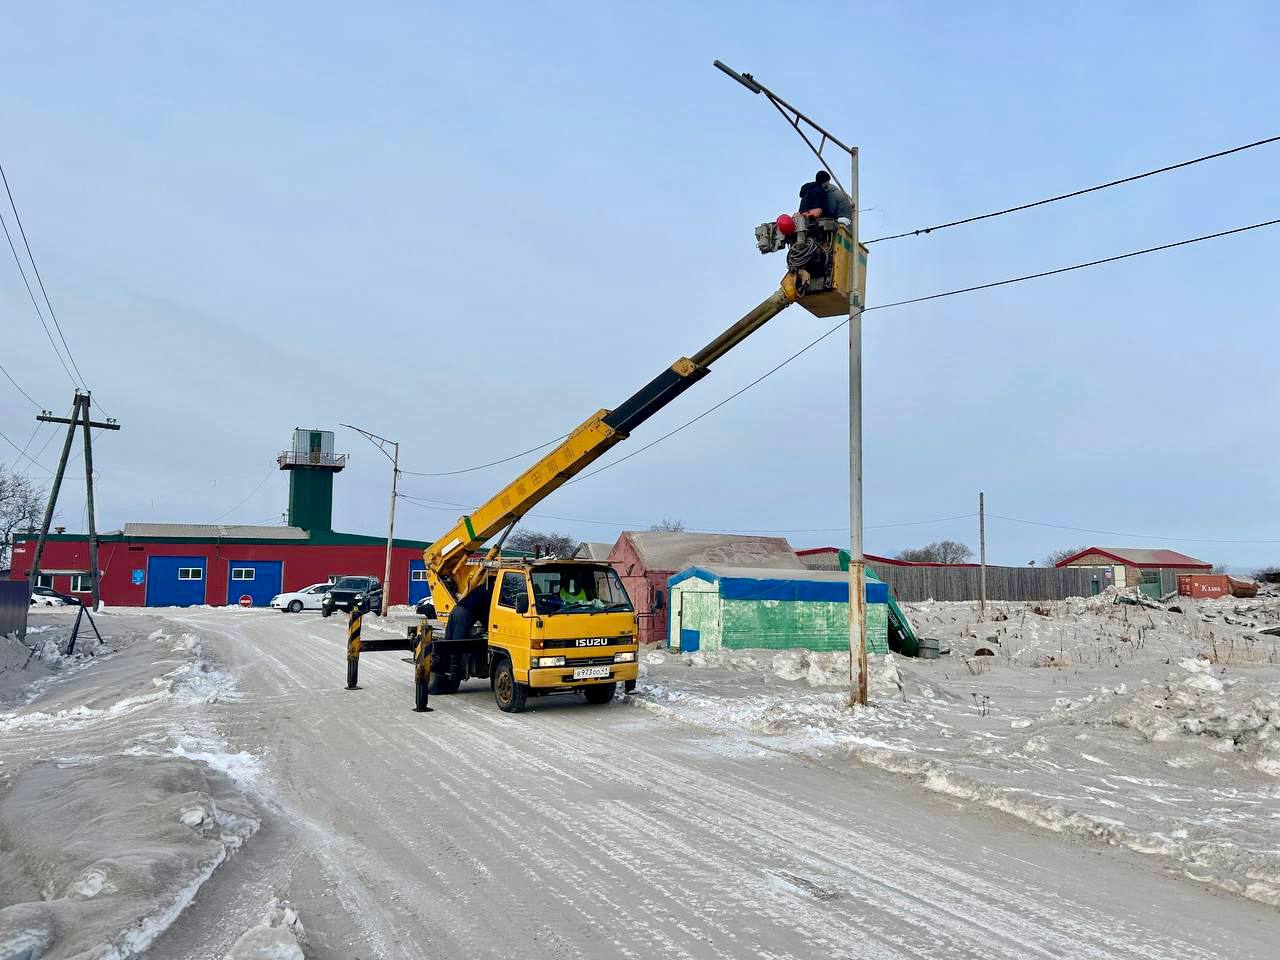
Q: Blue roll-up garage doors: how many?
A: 3